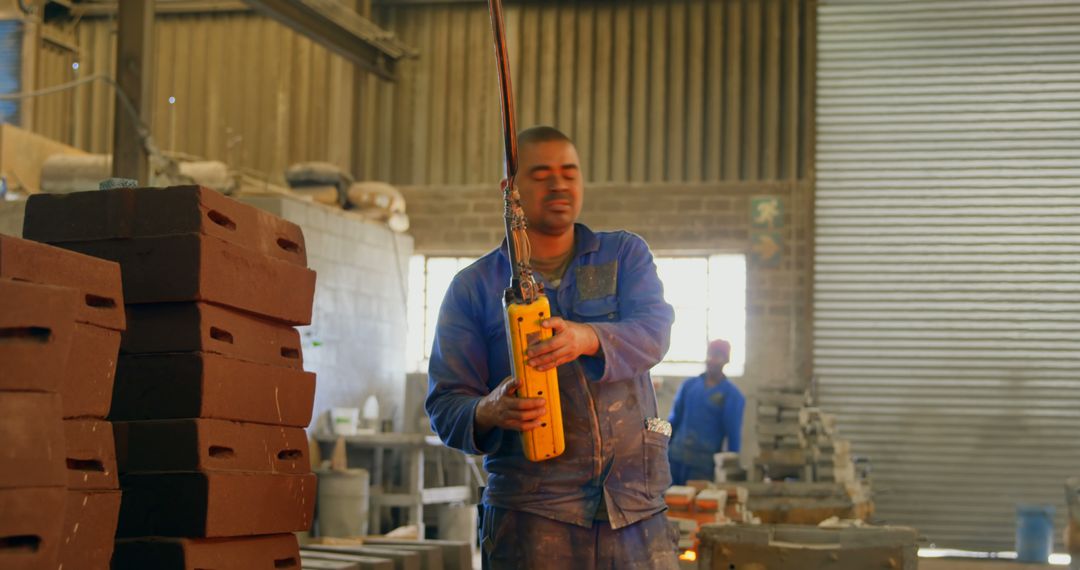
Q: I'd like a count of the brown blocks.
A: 14